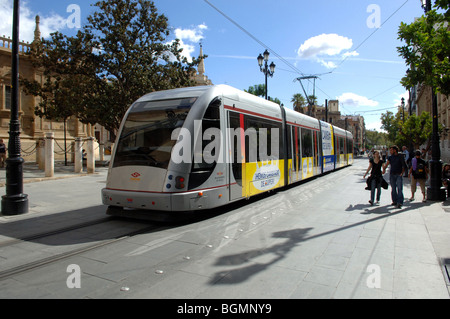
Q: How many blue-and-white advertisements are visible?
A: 1